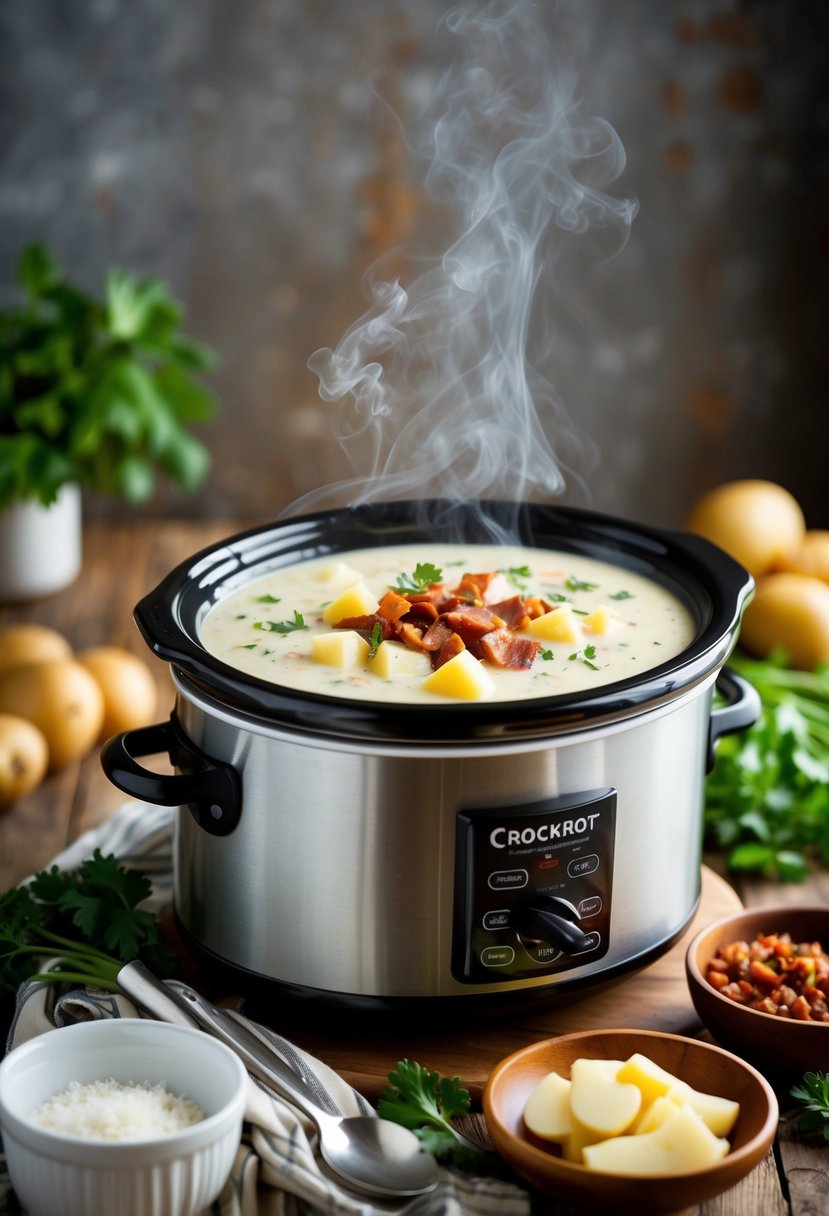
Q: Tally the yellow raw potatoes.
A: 7